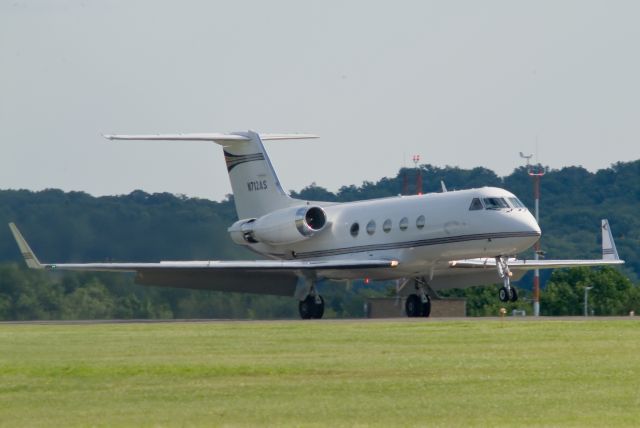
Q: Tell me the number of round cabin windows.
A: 5